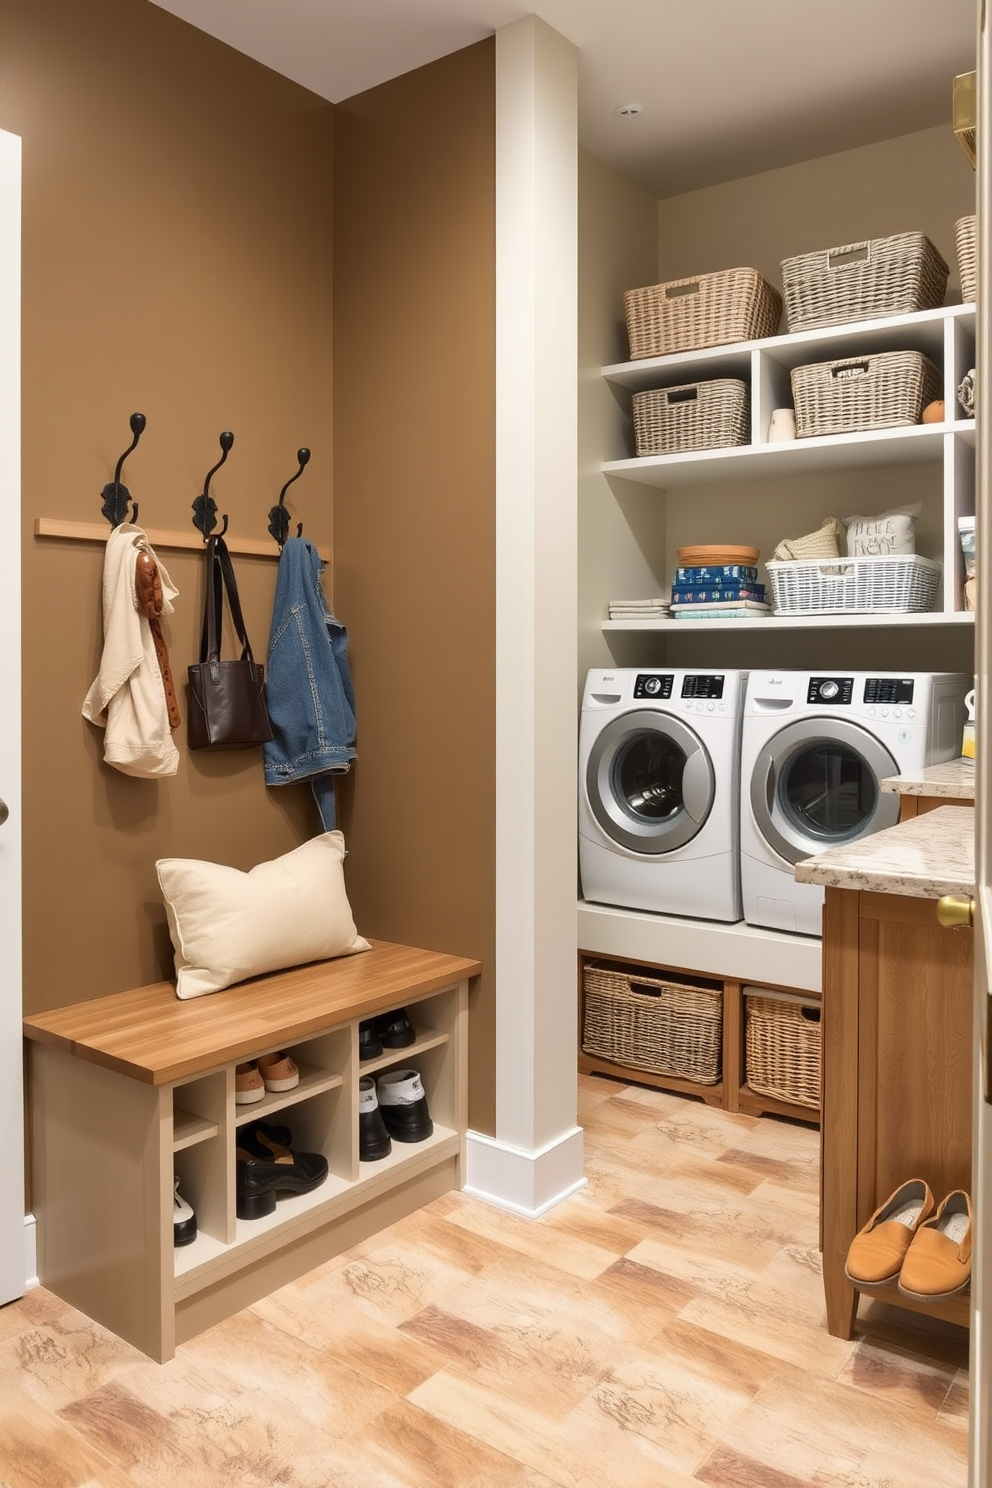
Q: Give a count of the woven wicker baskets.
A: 8